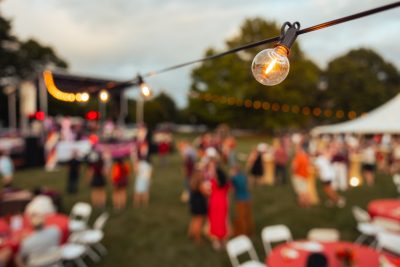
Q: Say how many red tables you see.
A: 3